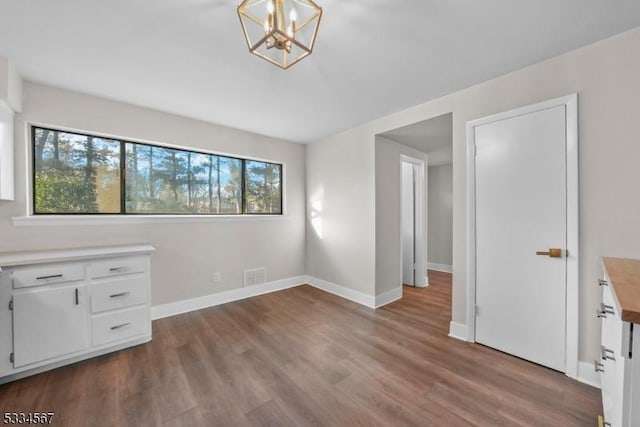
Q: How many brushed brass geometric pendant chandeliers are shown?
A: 1